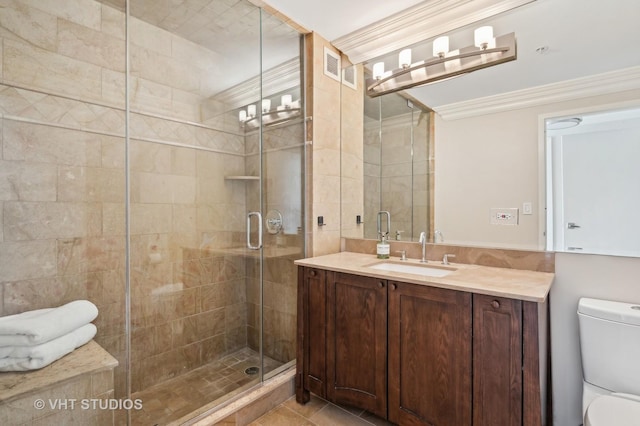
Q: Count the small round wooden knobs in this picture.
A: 4